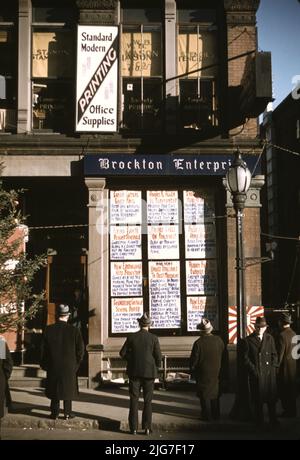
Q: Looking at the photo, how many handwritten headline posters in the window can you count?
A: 11